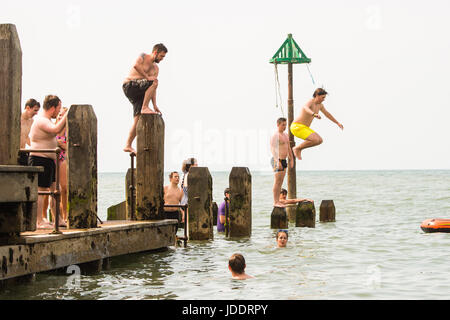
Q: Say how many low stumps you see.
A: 3